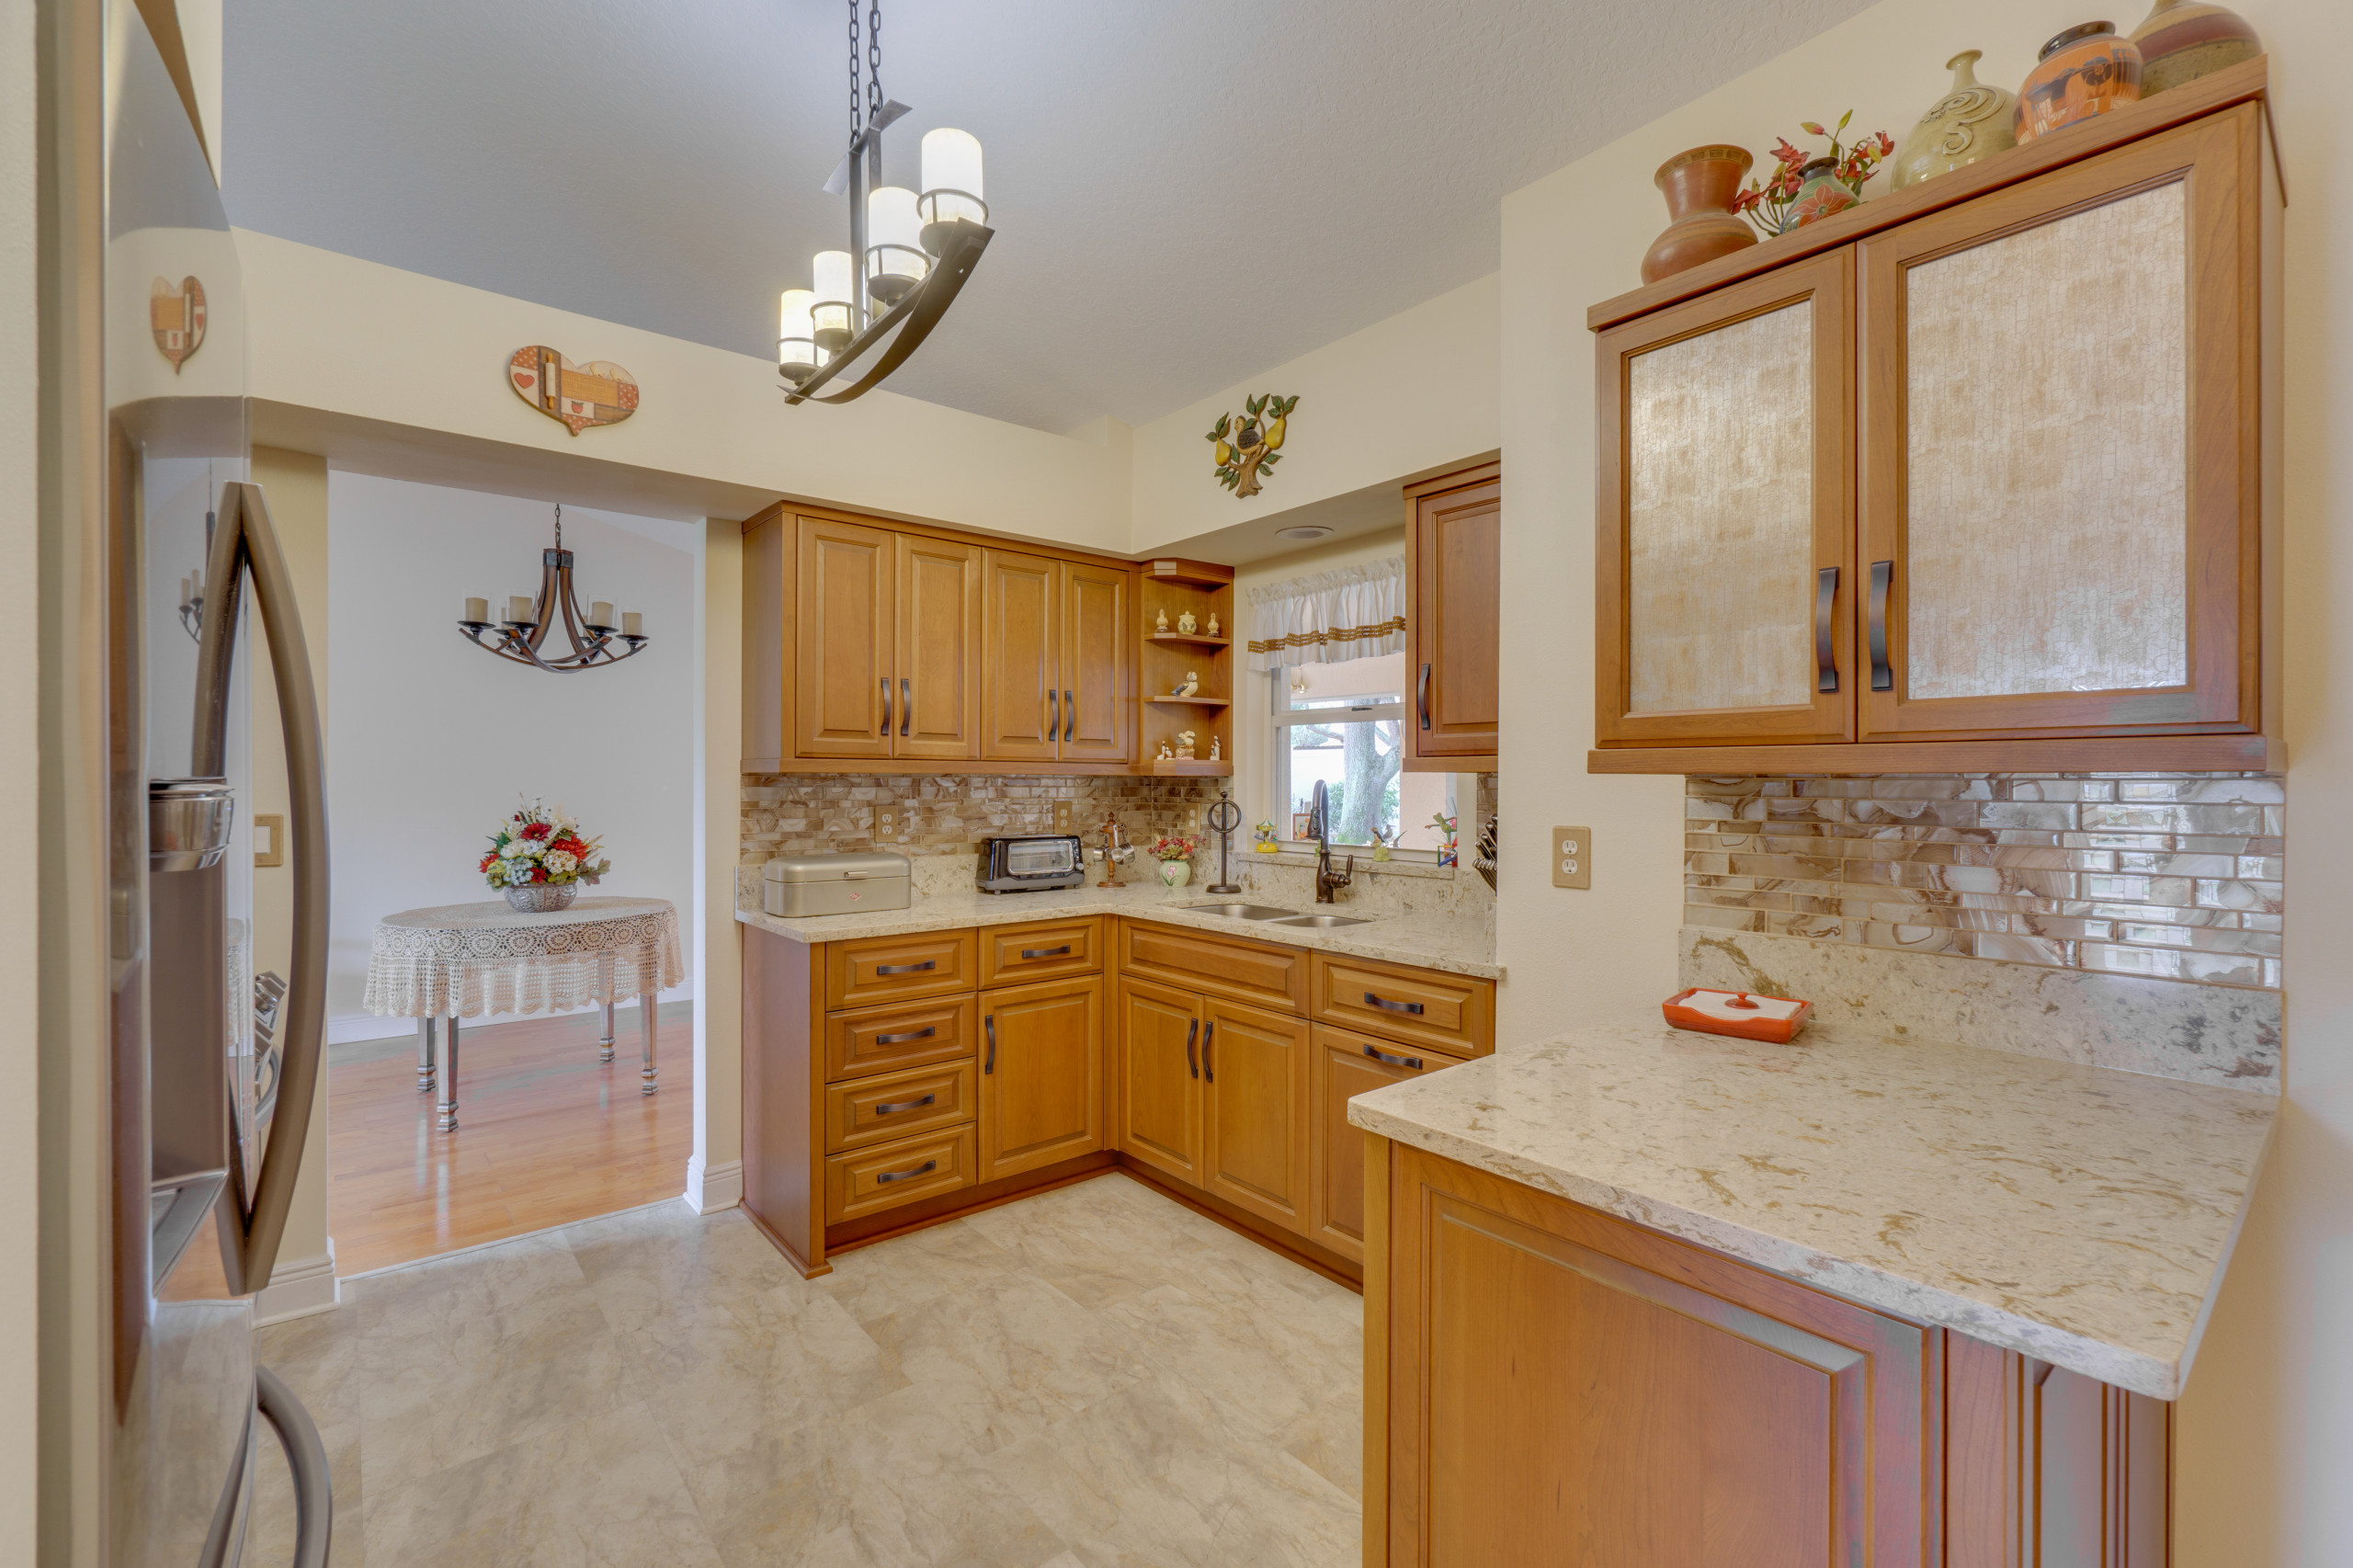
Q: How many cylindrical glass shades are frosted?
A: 4